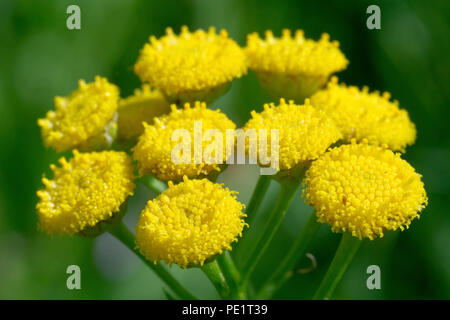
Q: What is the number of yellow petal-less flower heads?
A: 10